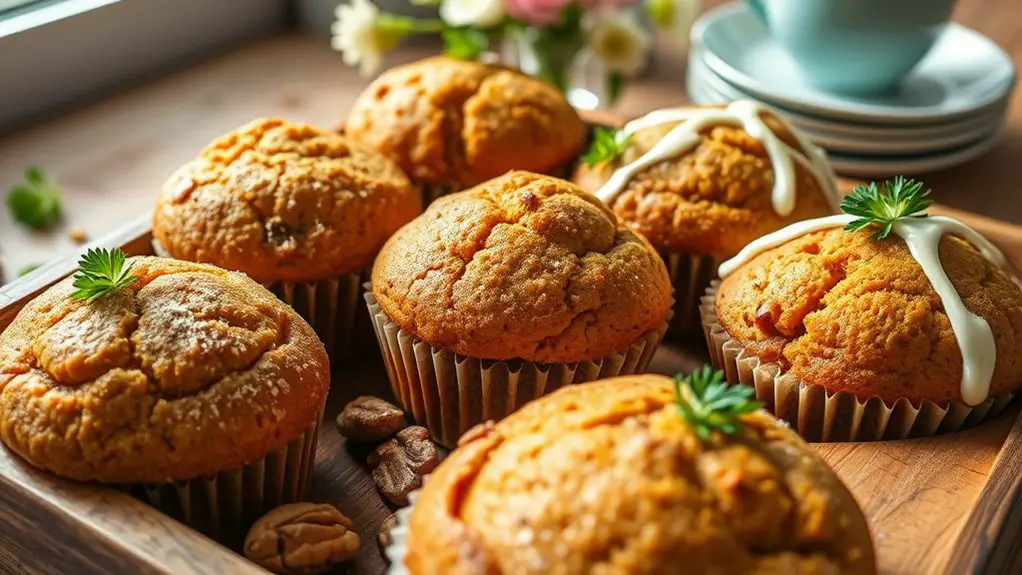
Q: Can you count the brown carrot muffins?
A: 7